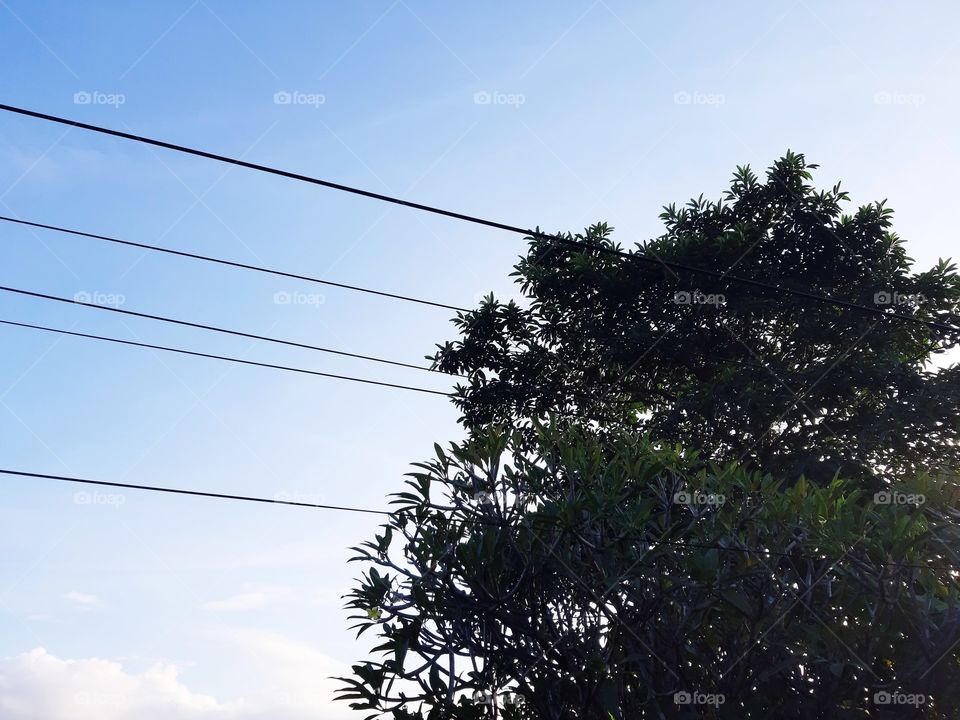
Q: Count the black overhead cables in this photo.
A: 5